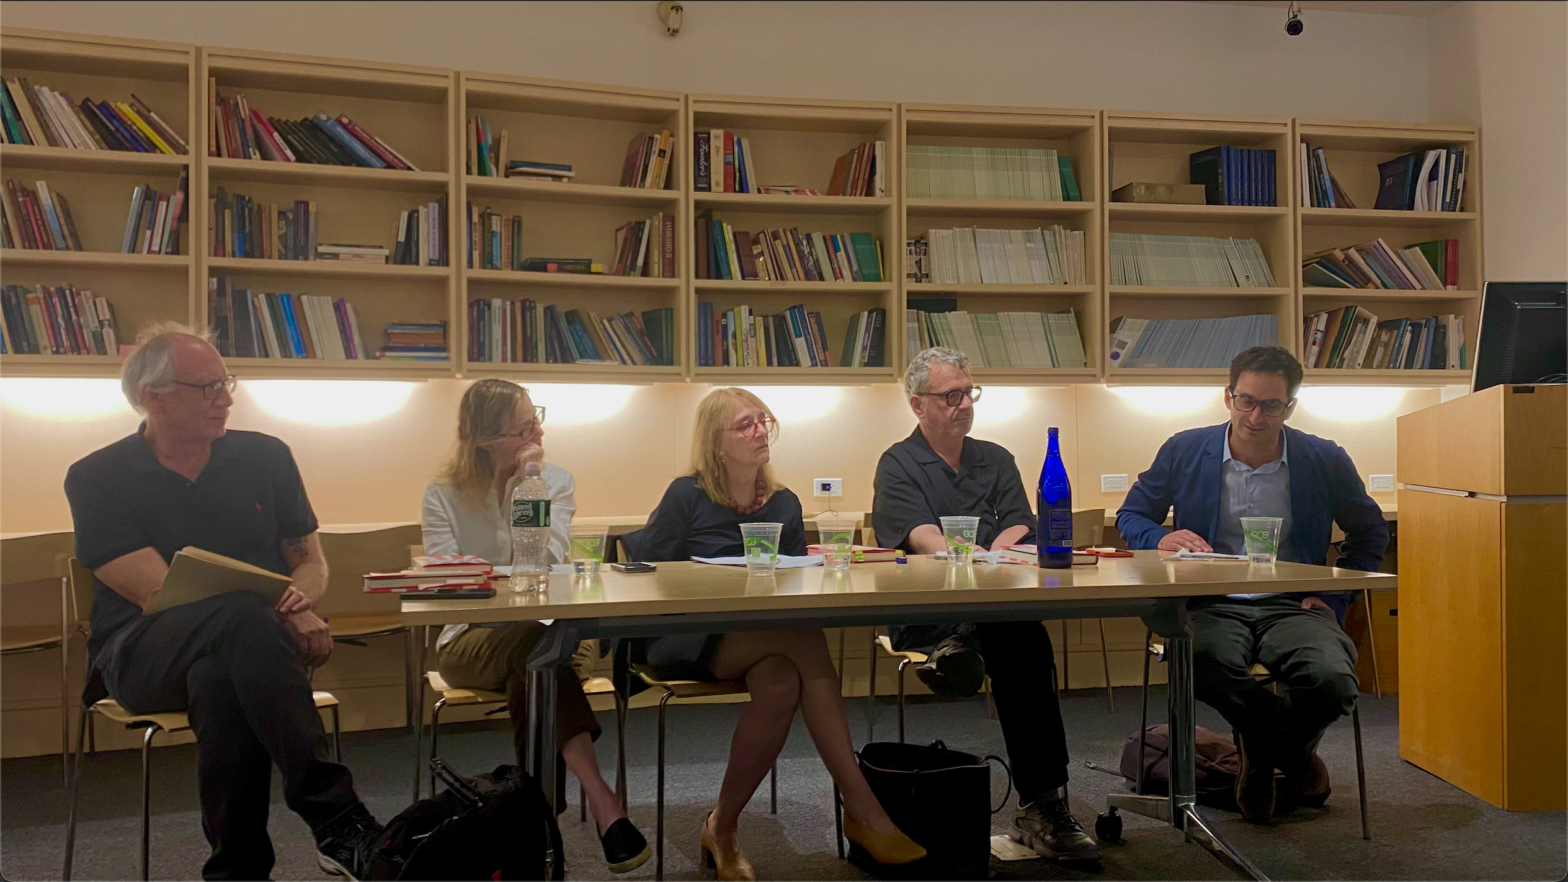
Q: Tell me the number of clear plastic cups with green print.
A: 5